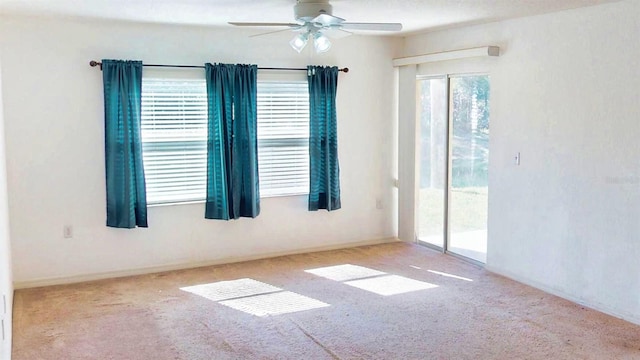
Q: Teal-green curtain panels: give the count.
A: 4